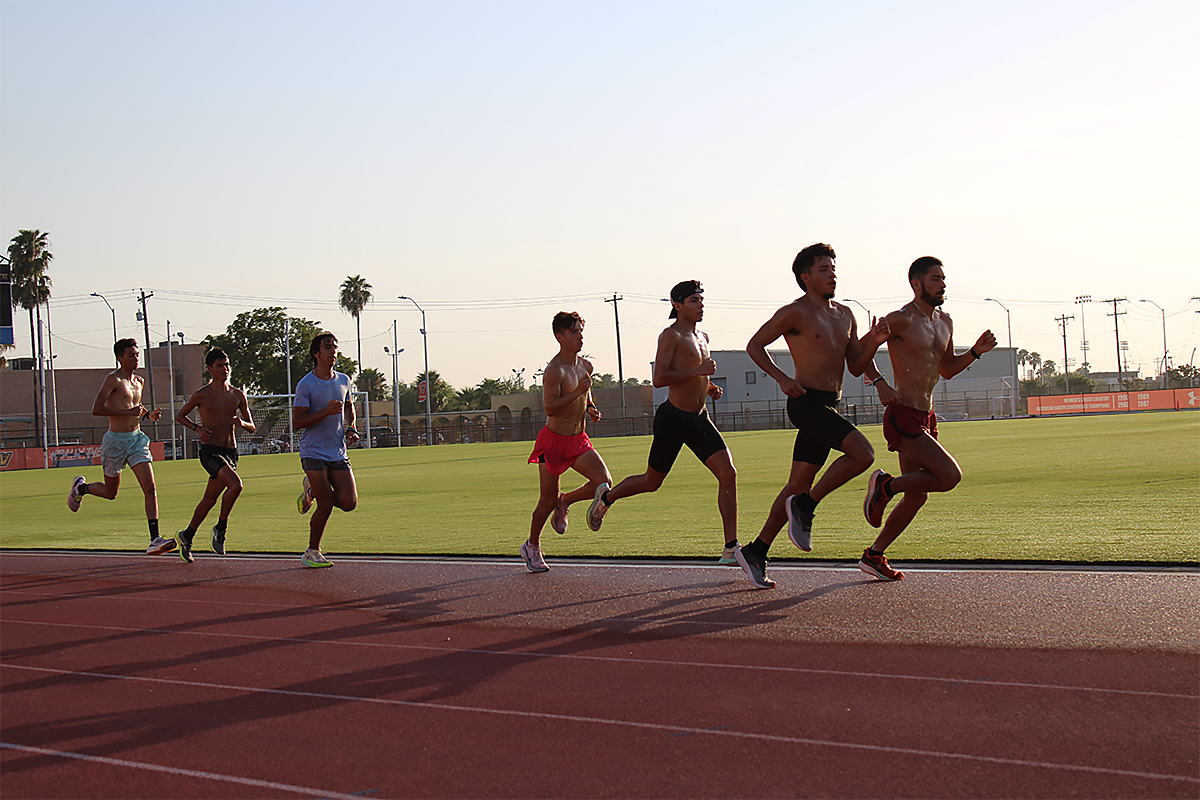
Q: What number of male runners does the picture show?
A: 7